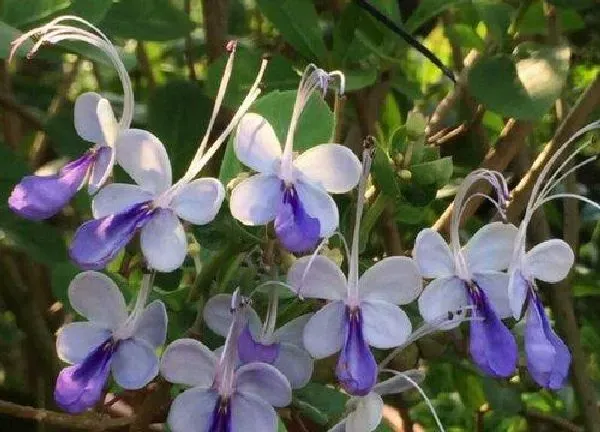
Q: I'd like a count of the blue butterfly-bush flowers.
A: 10